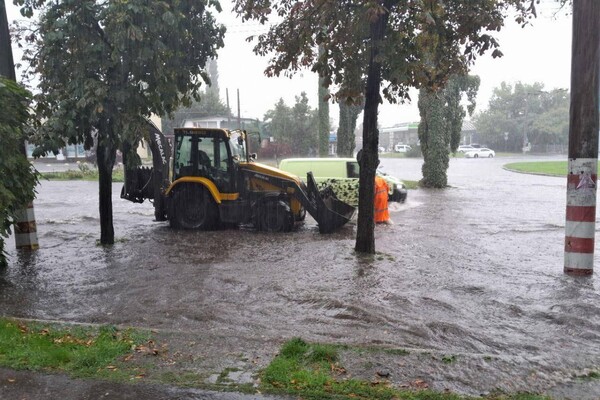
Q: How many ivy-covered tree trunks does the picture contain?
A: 3